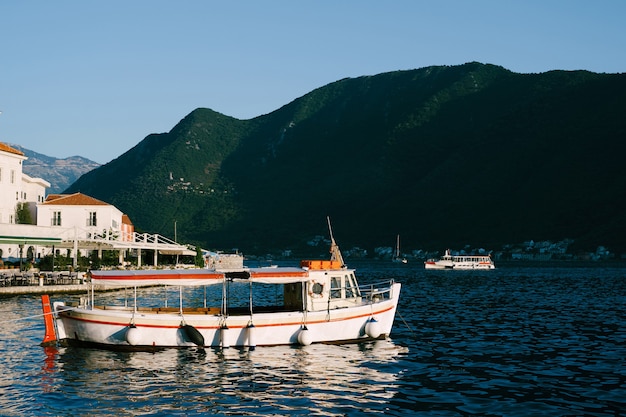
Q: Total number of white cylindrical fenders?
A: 2